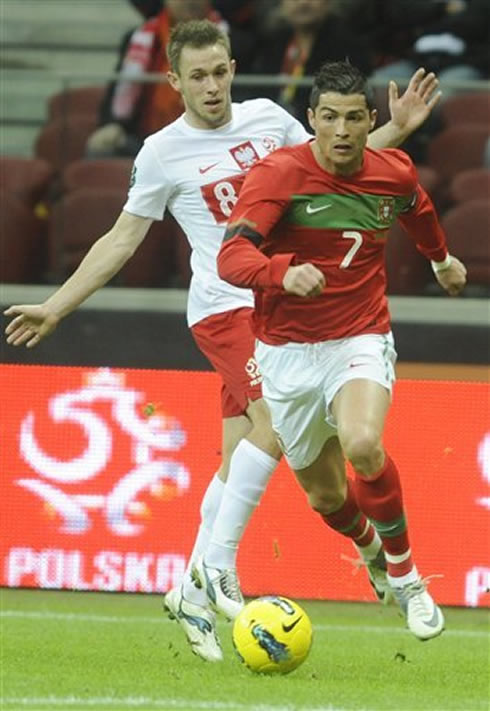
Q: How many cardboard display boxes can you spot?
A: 0